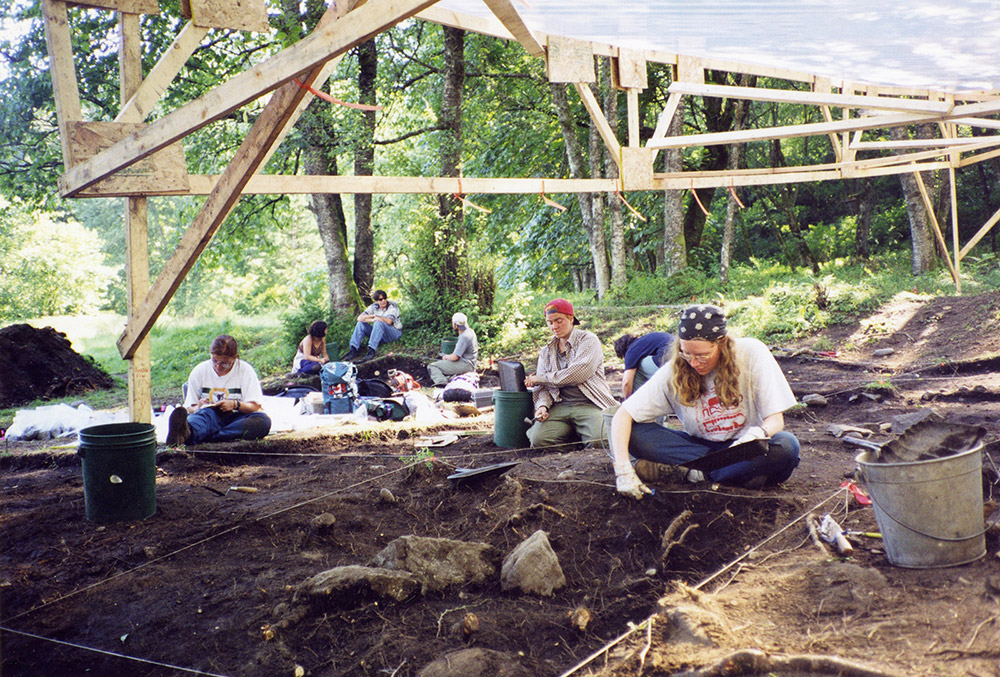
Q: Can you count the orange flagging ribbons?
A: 6